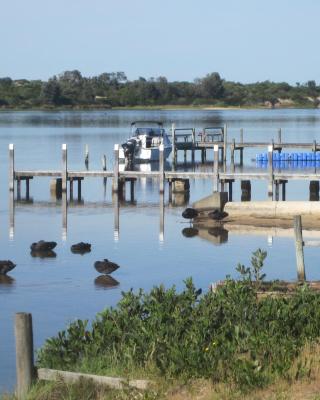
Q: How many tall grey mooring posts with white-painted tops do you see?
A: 6